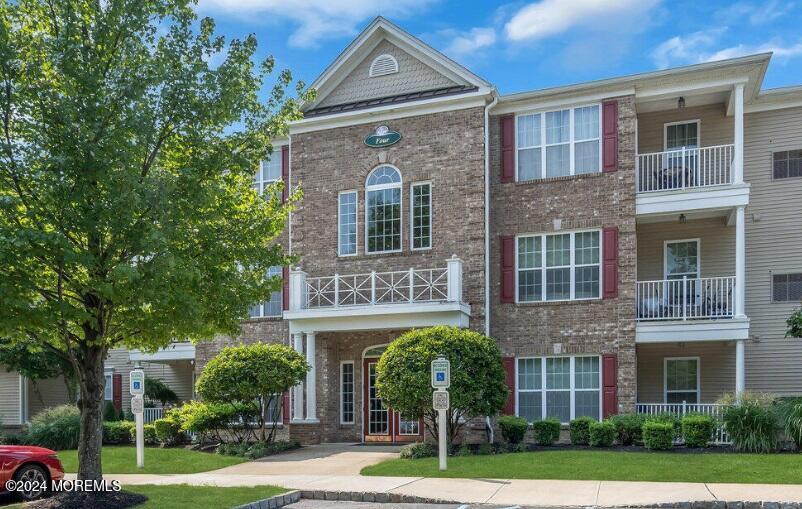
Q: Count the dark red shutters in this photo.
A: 10